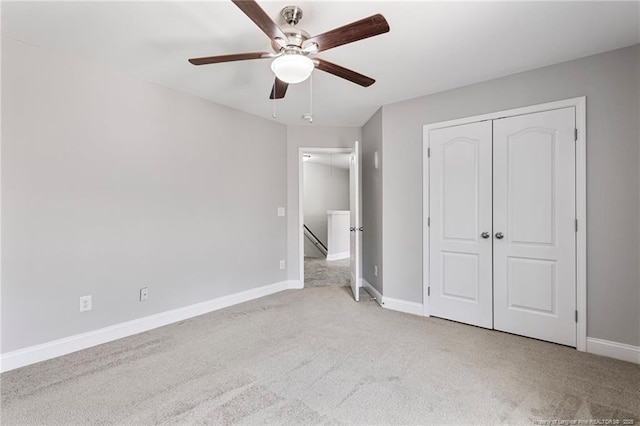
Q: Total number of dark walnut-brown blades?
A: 5